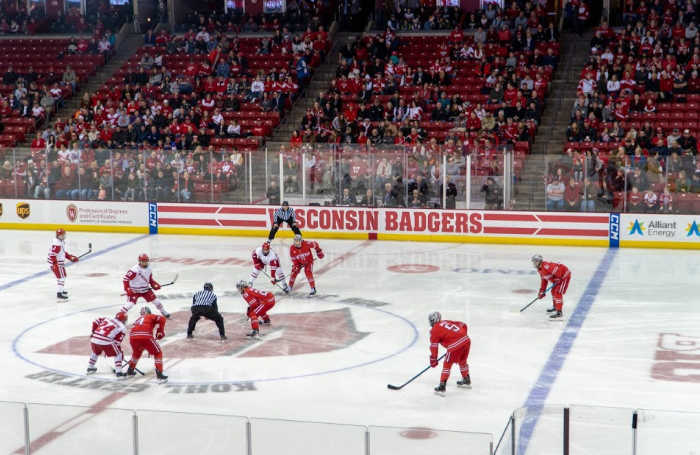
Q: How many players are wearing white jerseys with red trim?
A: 4